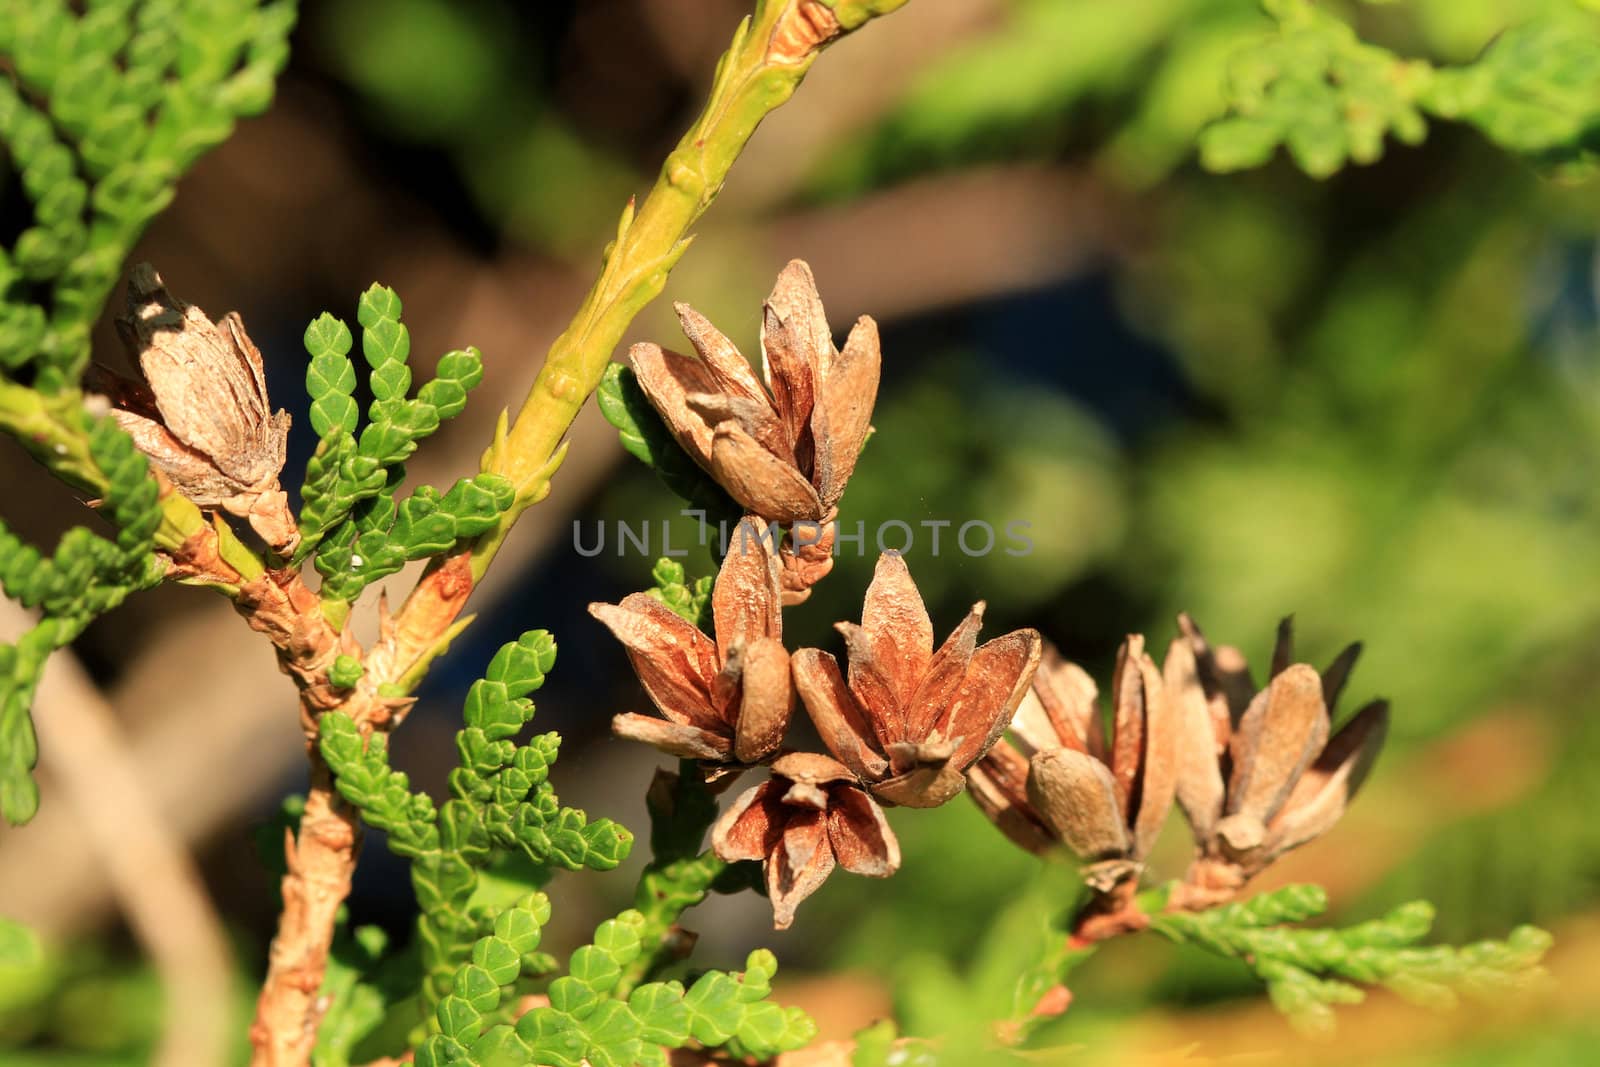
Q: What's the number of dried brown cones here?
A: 7